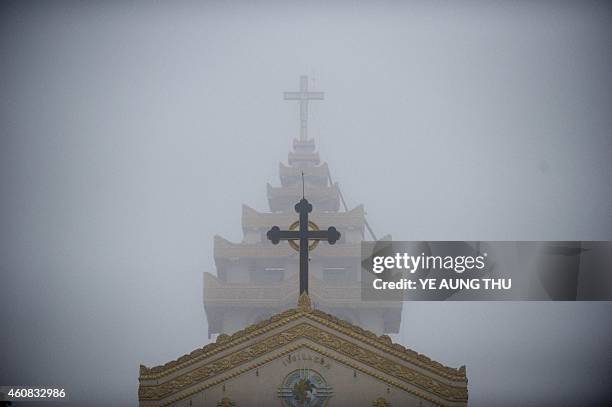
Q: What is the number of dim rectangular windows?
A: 2